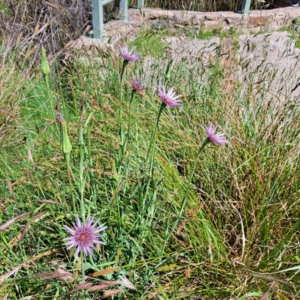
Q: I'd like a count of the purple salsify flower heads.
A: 5